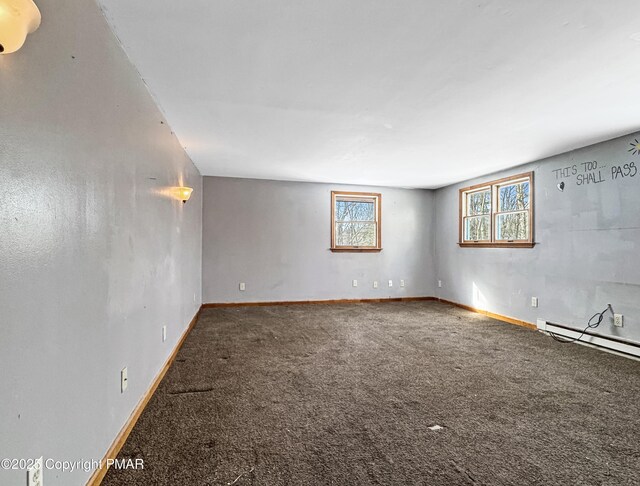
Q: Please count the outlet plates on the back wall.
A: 5